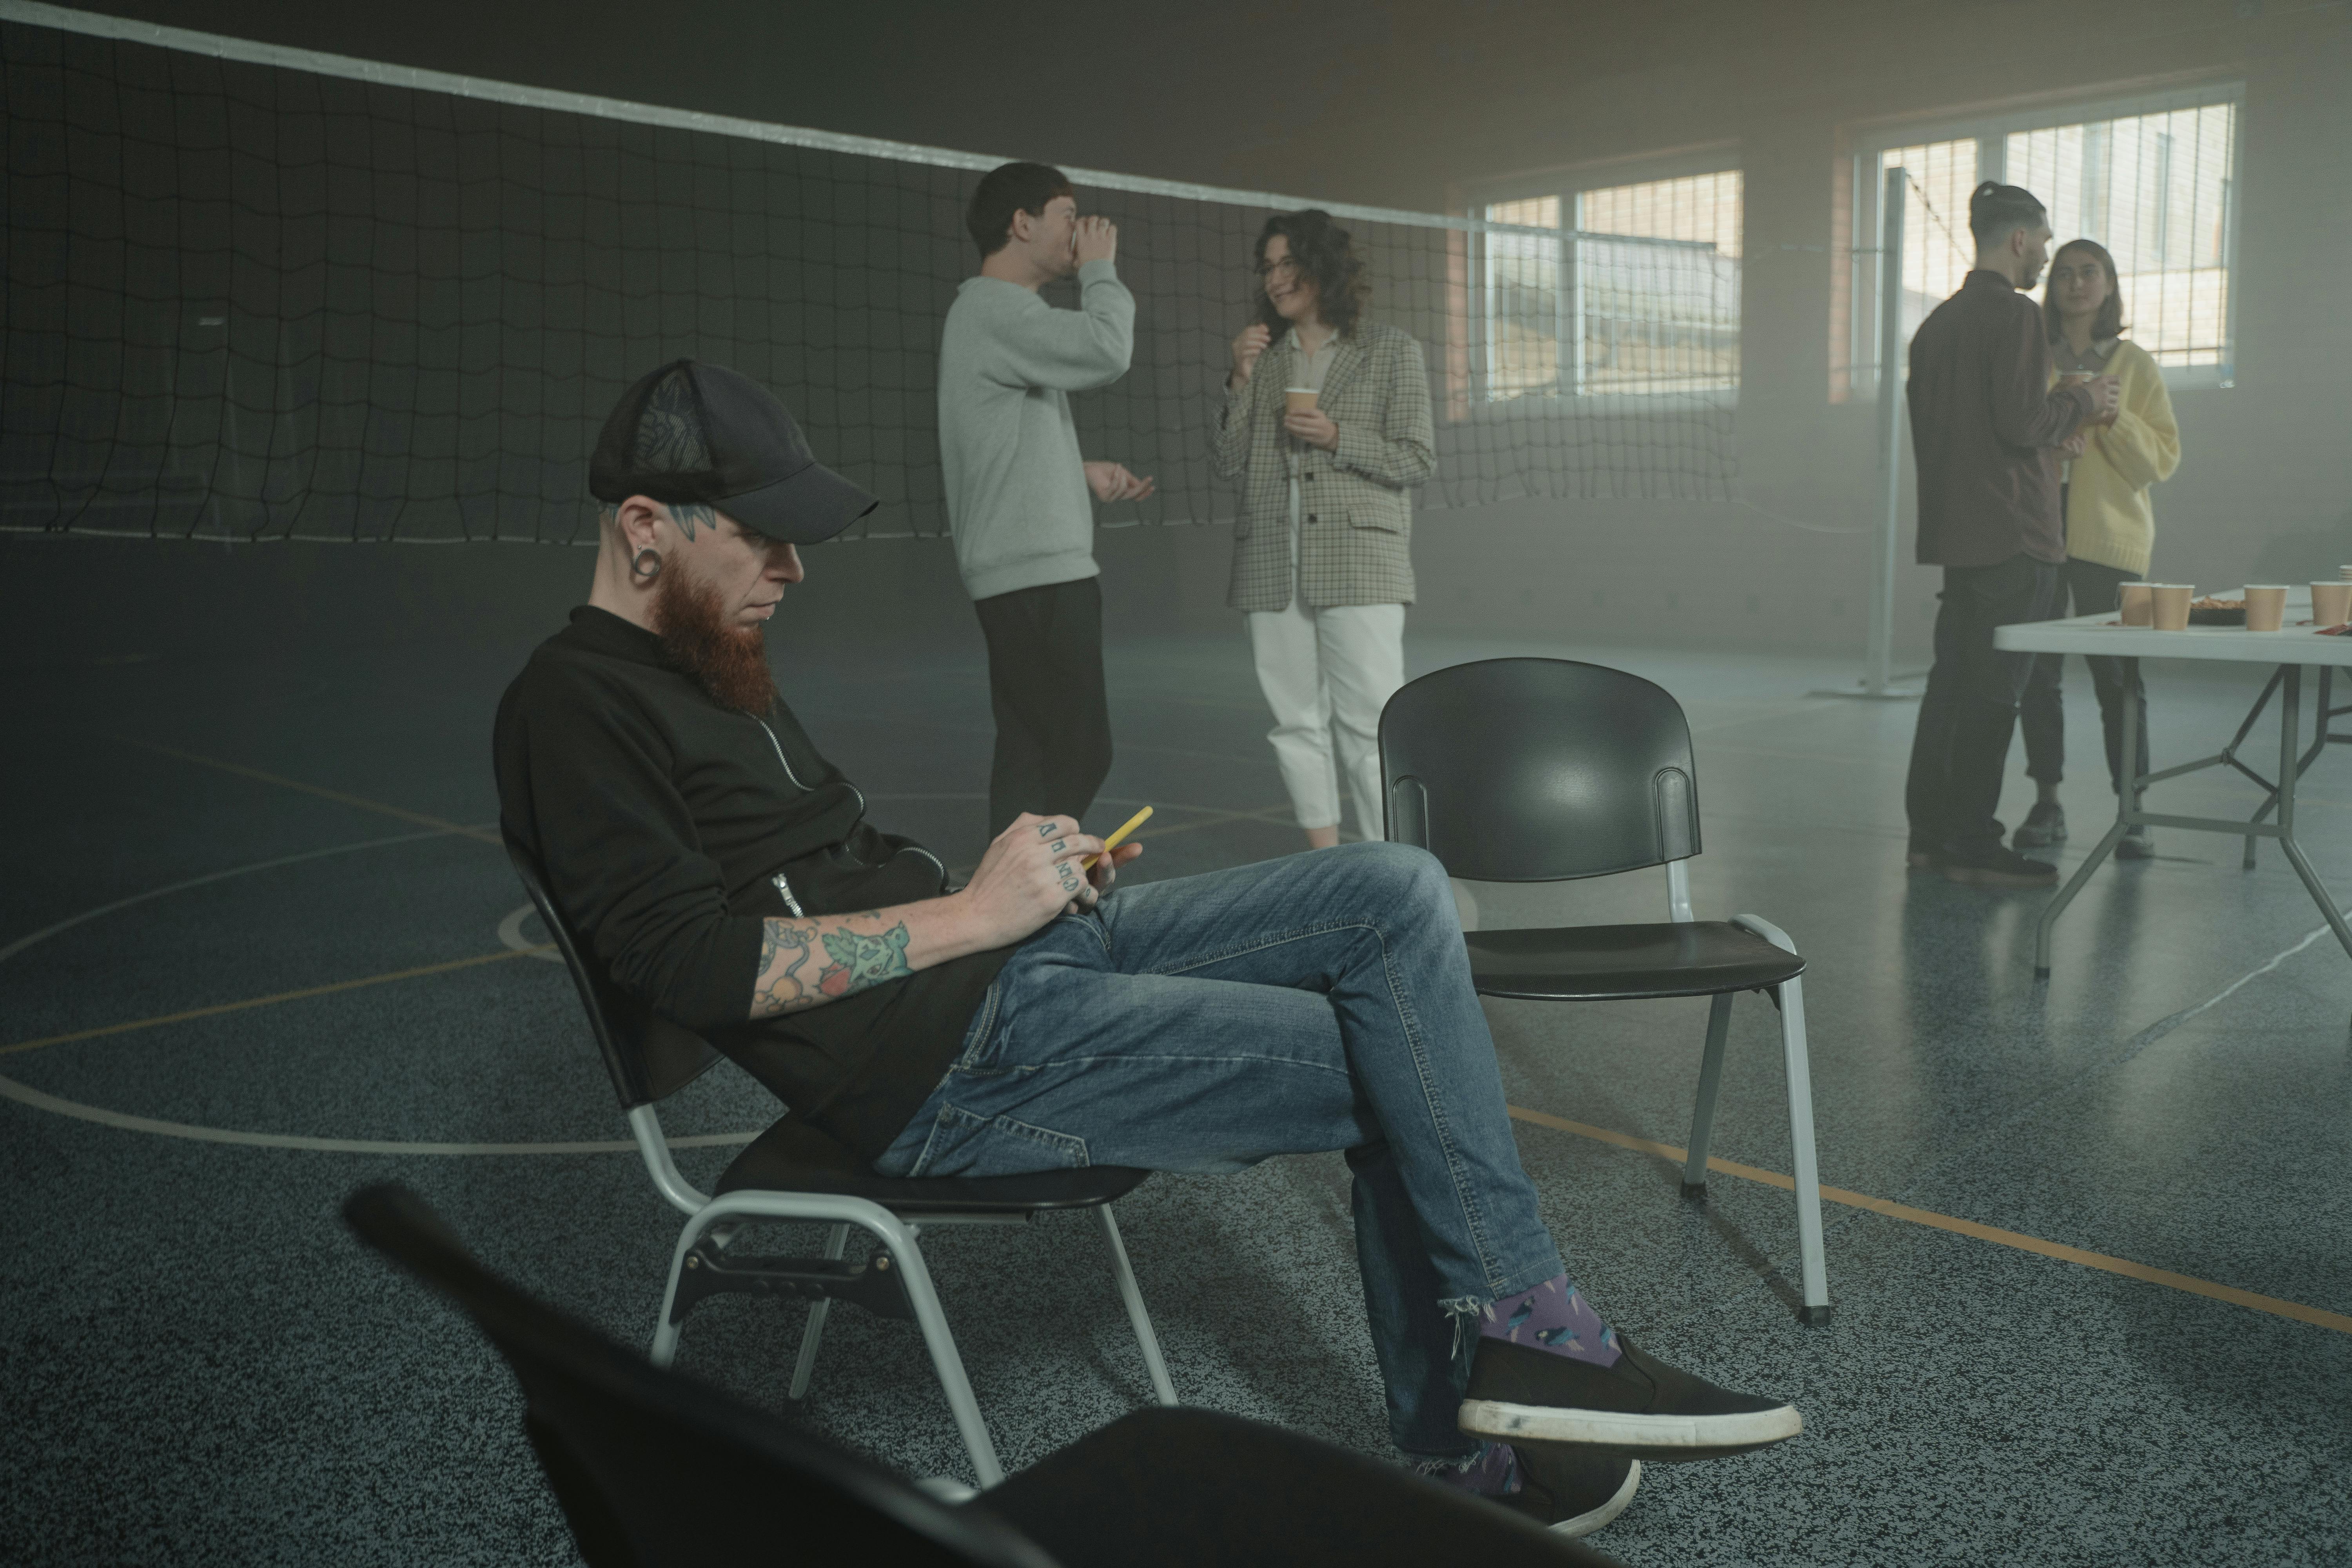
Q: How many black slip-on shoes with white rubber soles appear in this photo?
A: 2